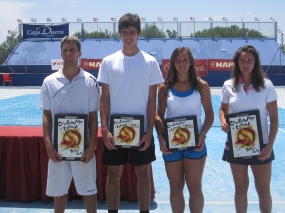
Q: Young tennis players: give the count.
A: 4